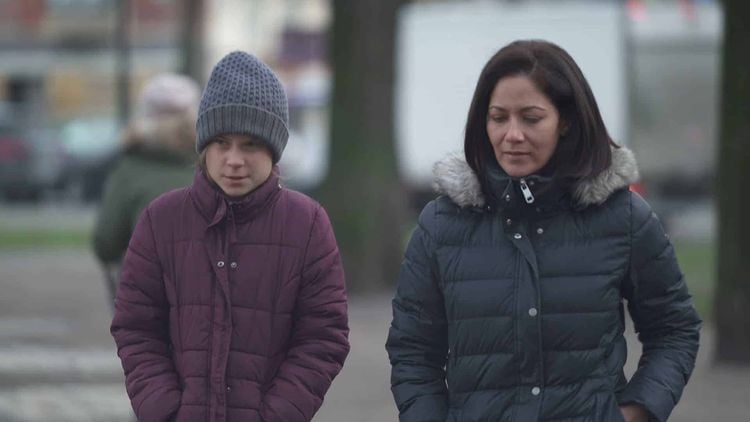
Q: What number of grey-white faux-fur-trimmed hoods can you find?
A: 1